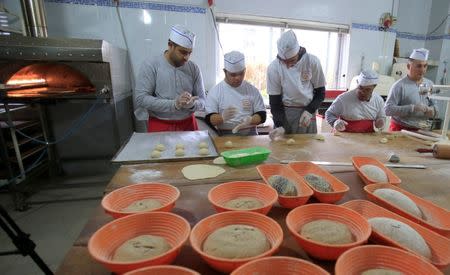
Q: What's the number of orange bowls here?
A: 13